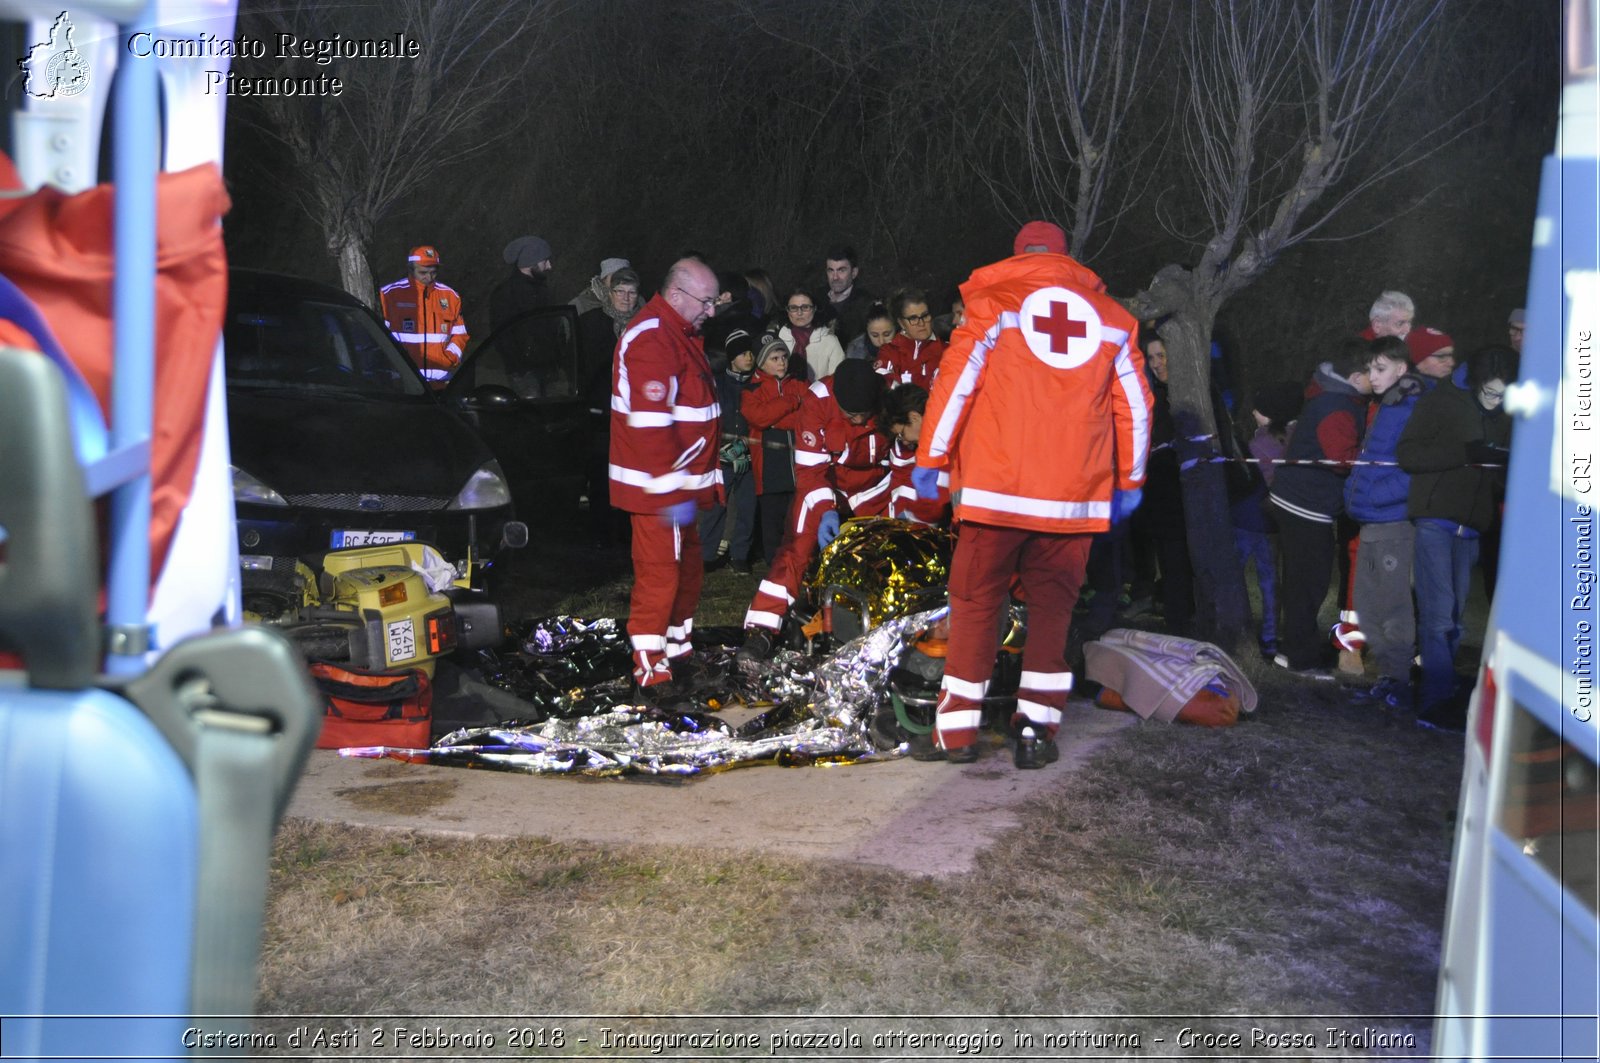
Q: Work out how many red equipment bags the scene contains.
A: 1